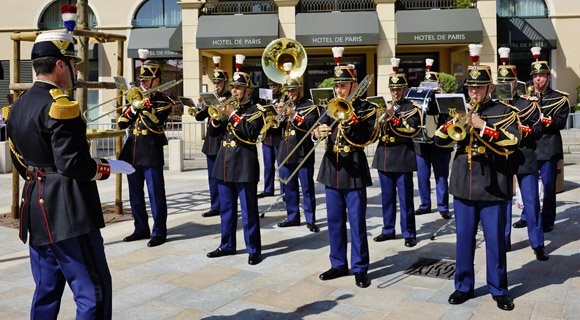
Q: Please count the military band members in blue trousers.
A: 12